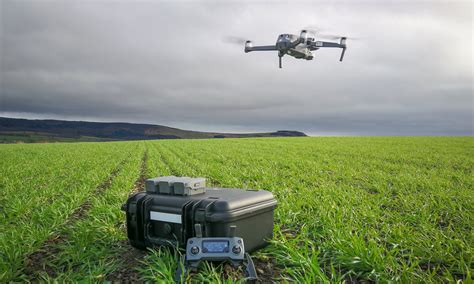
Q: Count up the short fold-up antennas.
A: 2